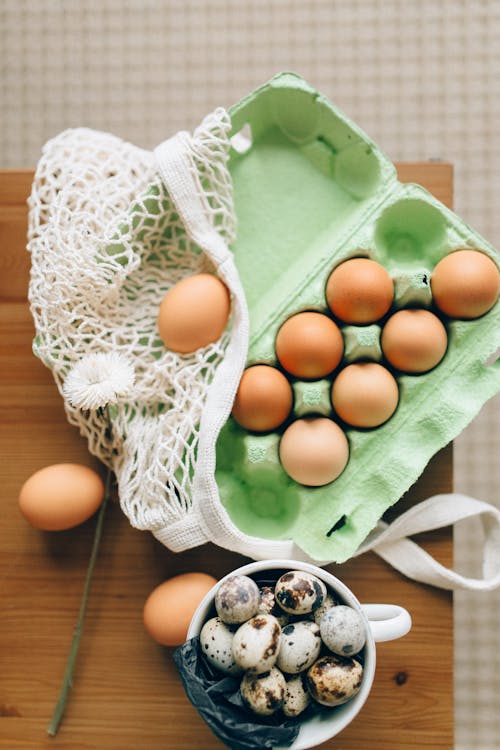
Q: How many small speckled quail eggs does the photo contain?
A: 11